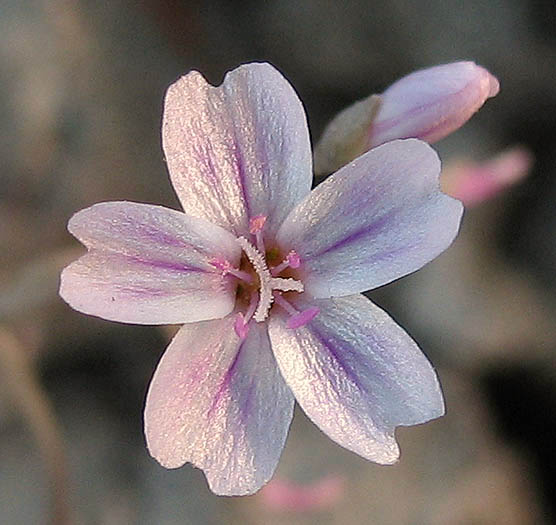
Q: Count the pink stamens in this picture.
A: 5